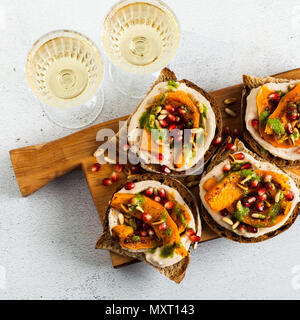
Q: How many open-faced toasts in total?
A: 4